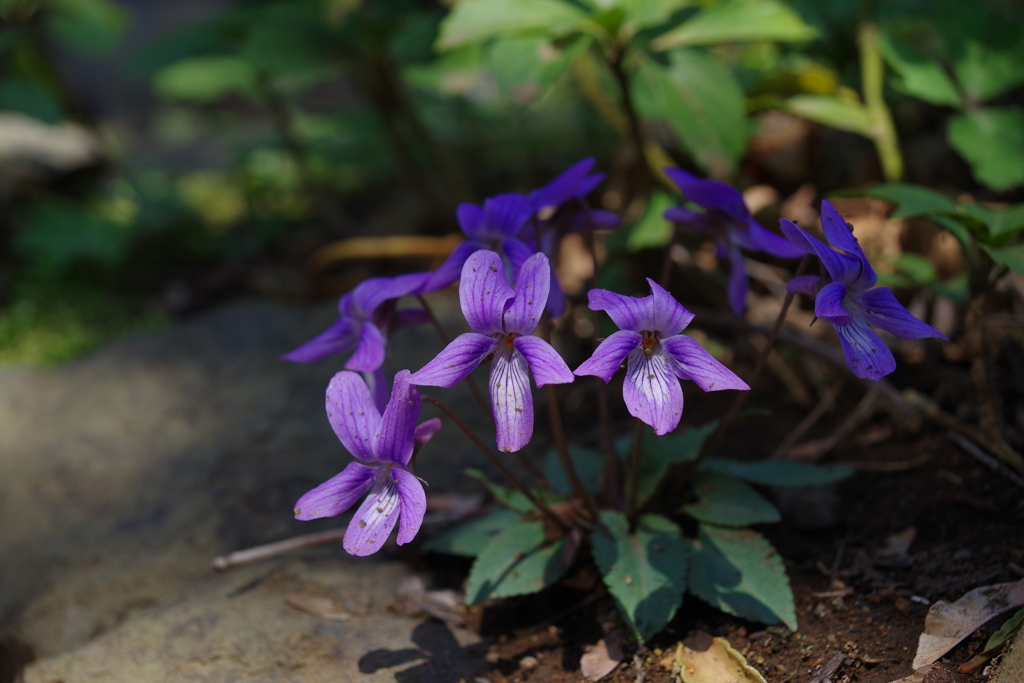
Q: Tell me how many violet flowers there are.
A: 8